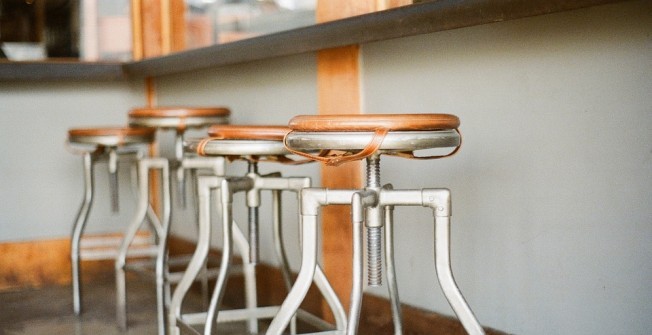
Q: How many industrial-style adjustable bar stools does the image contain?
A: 4